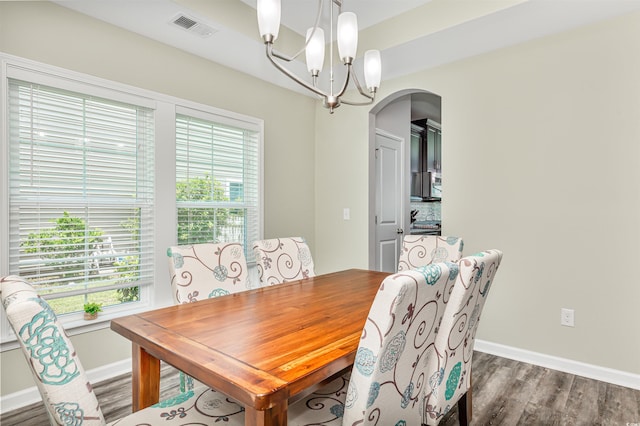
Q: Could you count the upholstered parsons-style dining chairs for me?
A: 6